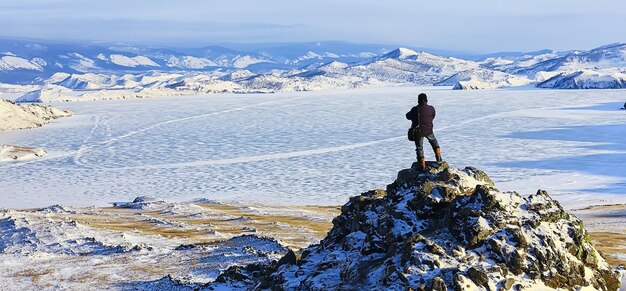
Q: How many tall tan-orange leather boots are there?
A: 2